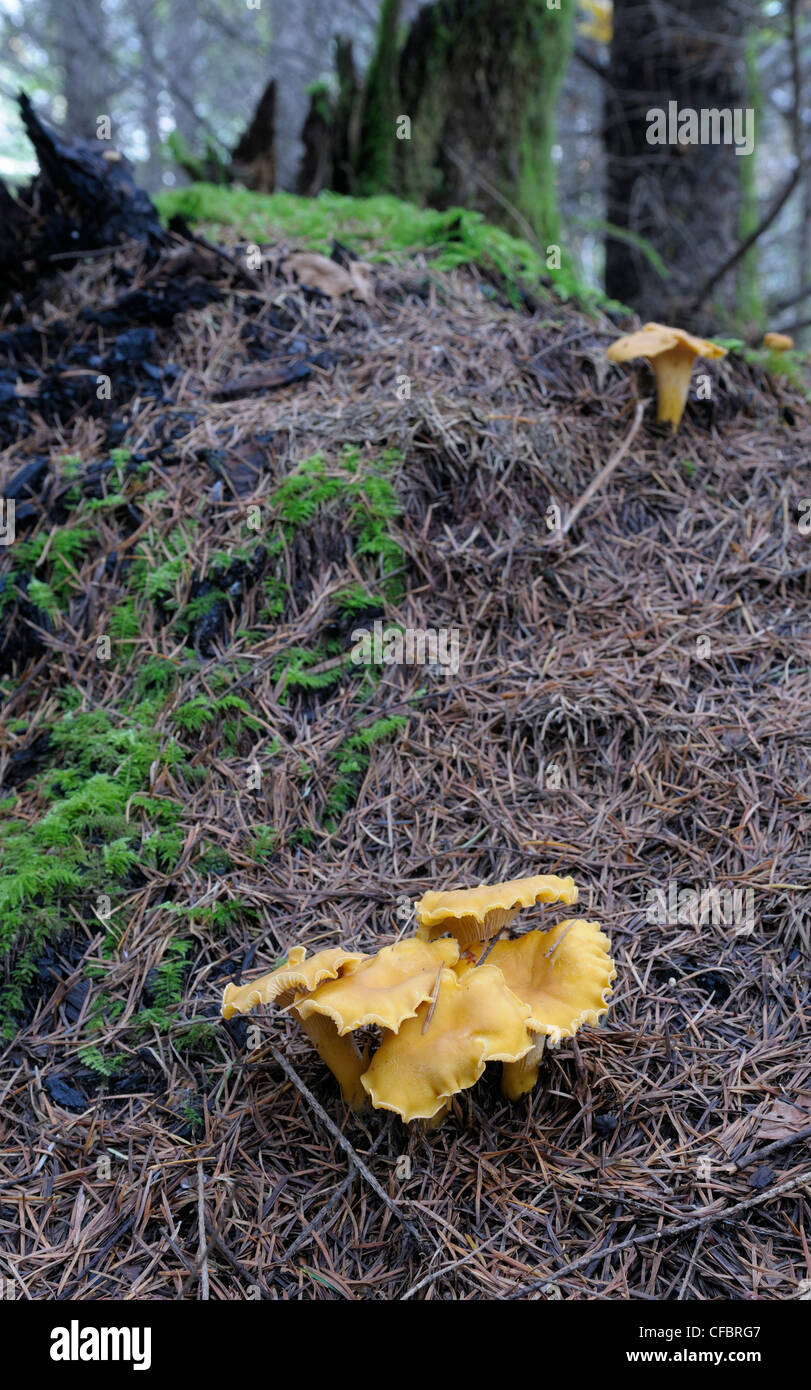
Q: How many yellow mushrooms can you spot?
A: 7